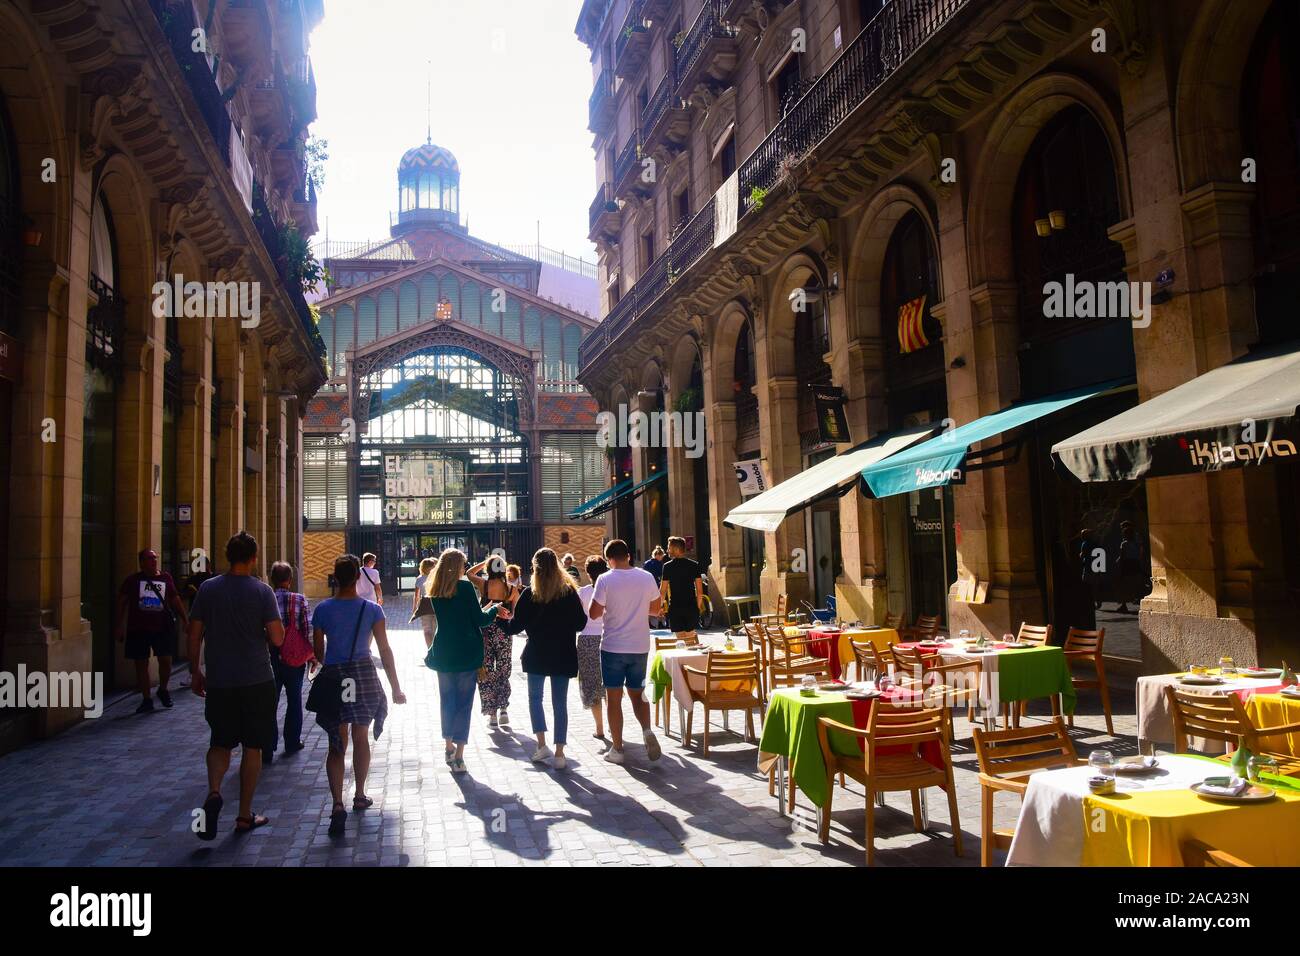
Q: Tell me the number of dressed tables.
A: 6